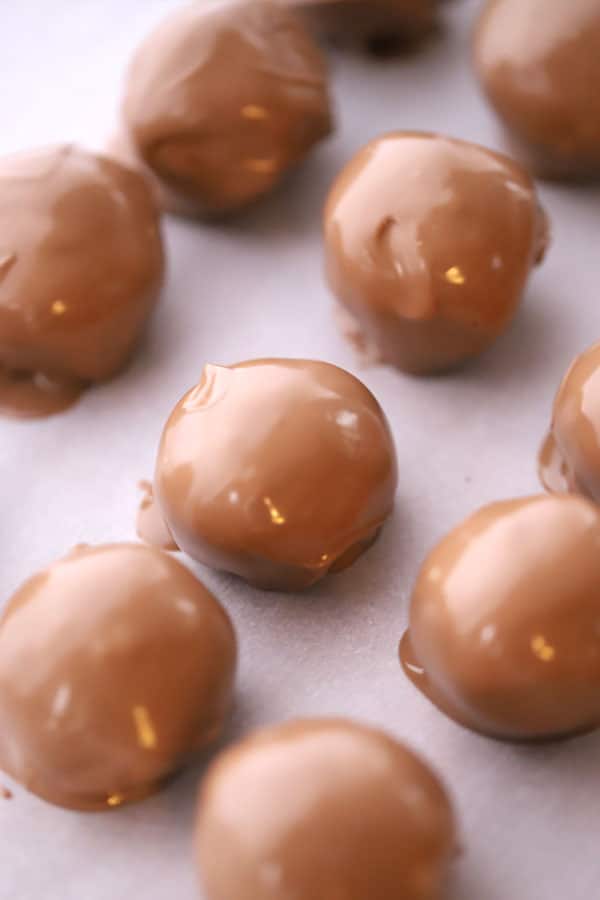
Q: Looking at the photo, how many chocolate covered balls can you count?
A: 10